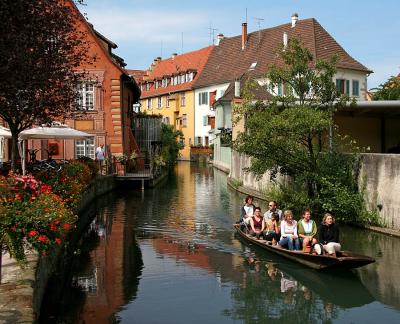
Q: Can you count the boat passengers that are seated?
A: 7